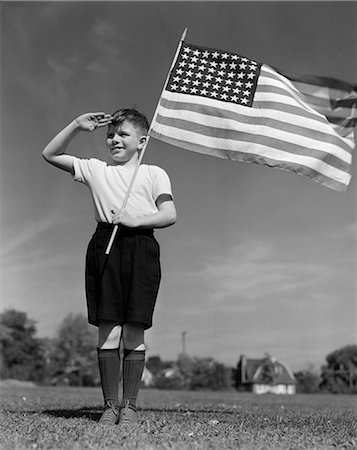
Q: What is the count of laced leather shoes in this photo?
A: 2